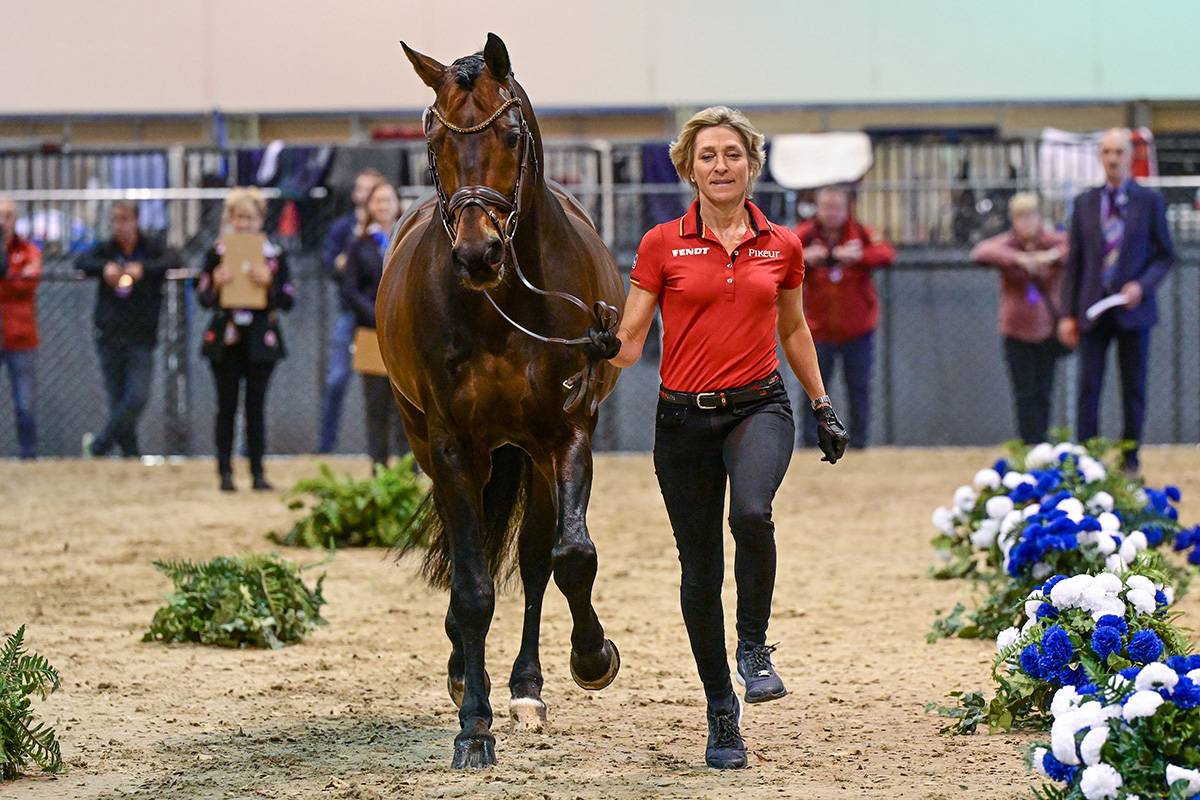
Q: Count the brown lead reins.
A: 2